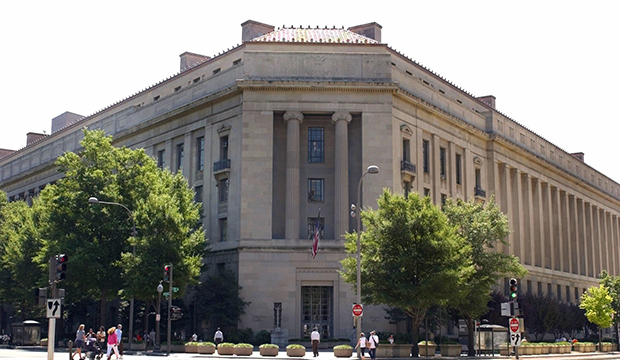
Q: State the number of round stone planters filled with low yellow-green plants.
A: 7